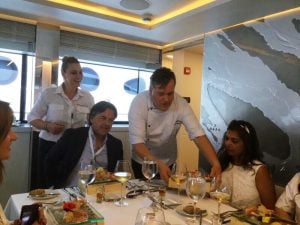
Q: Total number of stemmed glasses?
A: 7